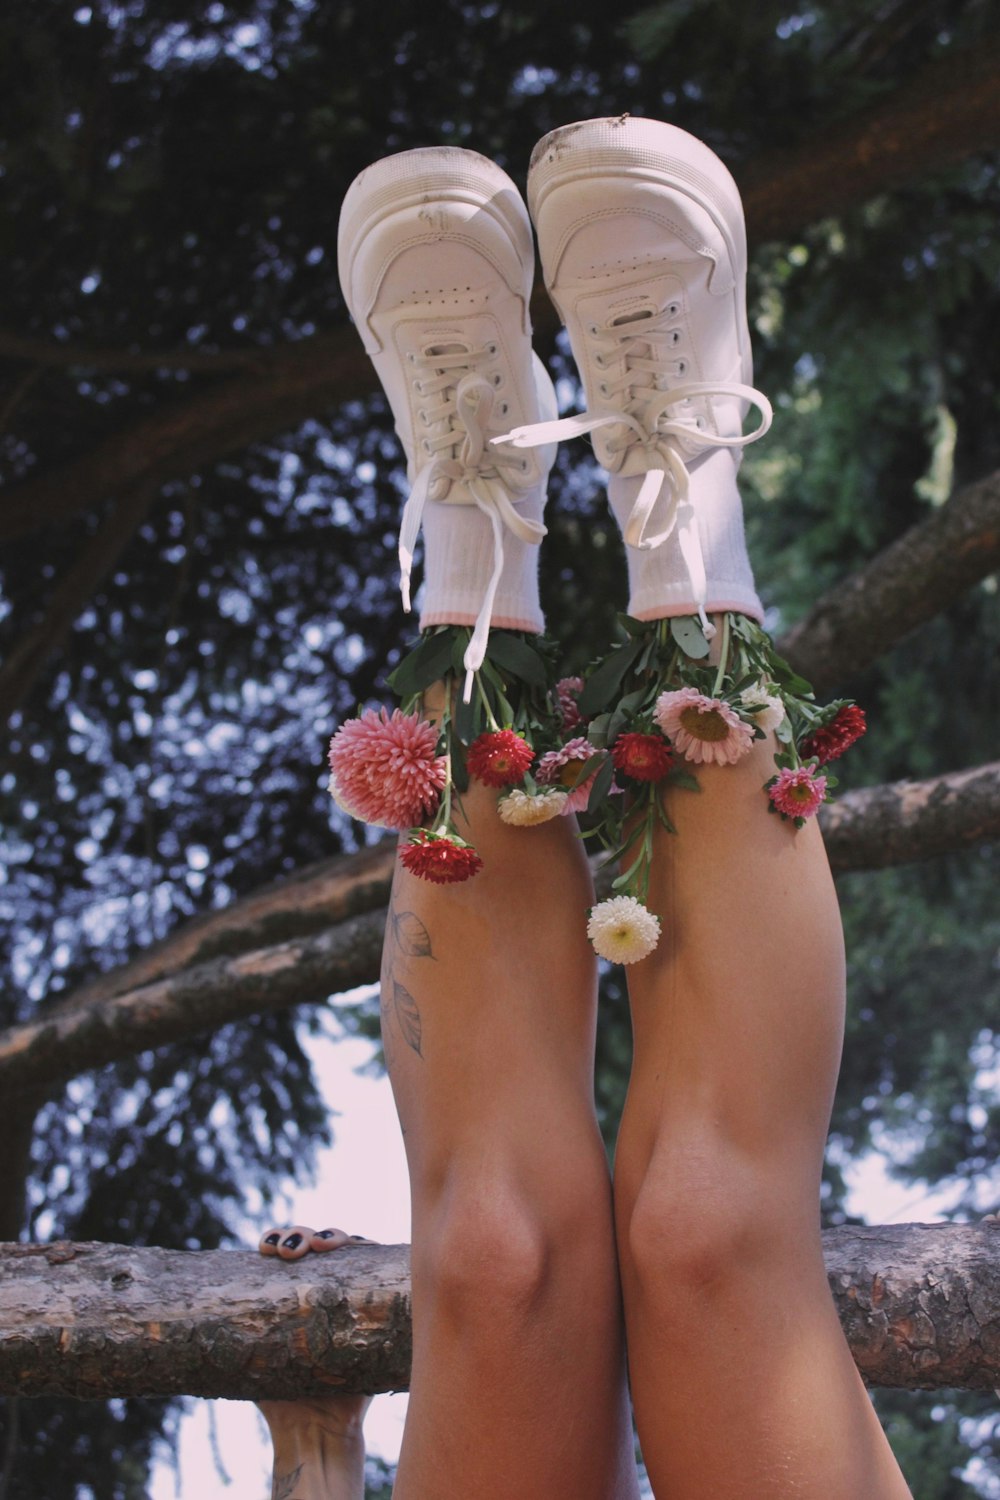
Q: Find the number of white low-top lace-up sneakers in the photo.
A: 2